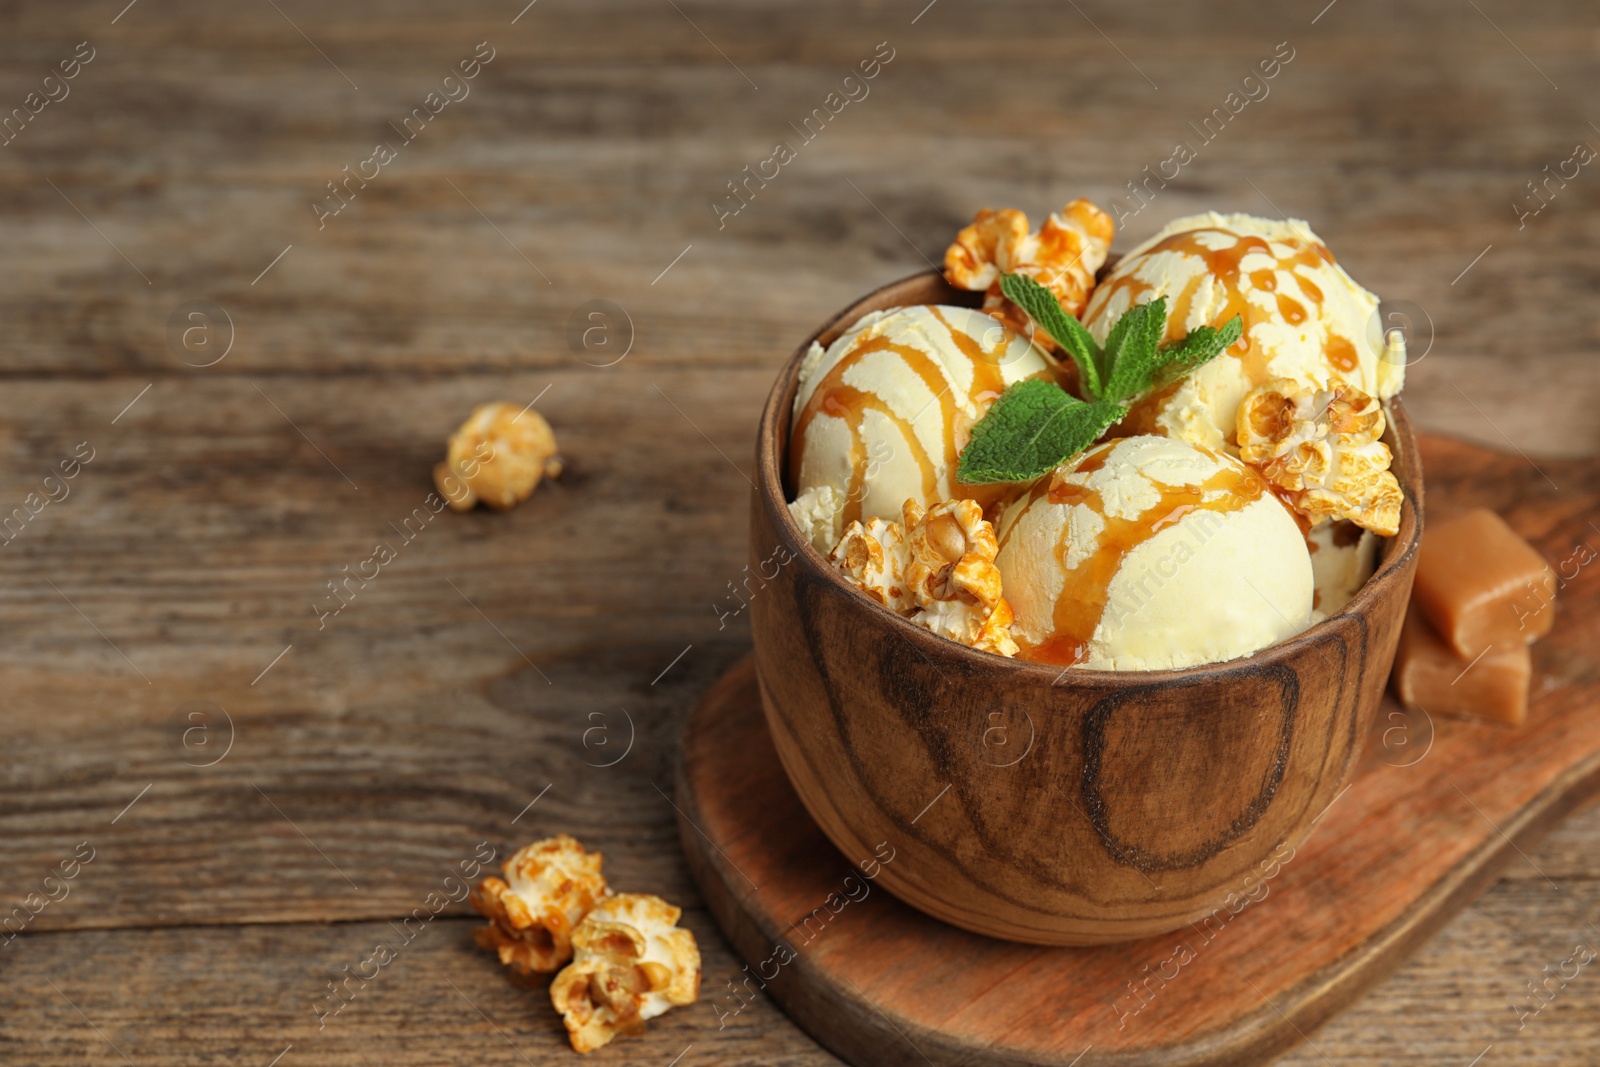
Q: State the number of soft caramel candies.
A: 2